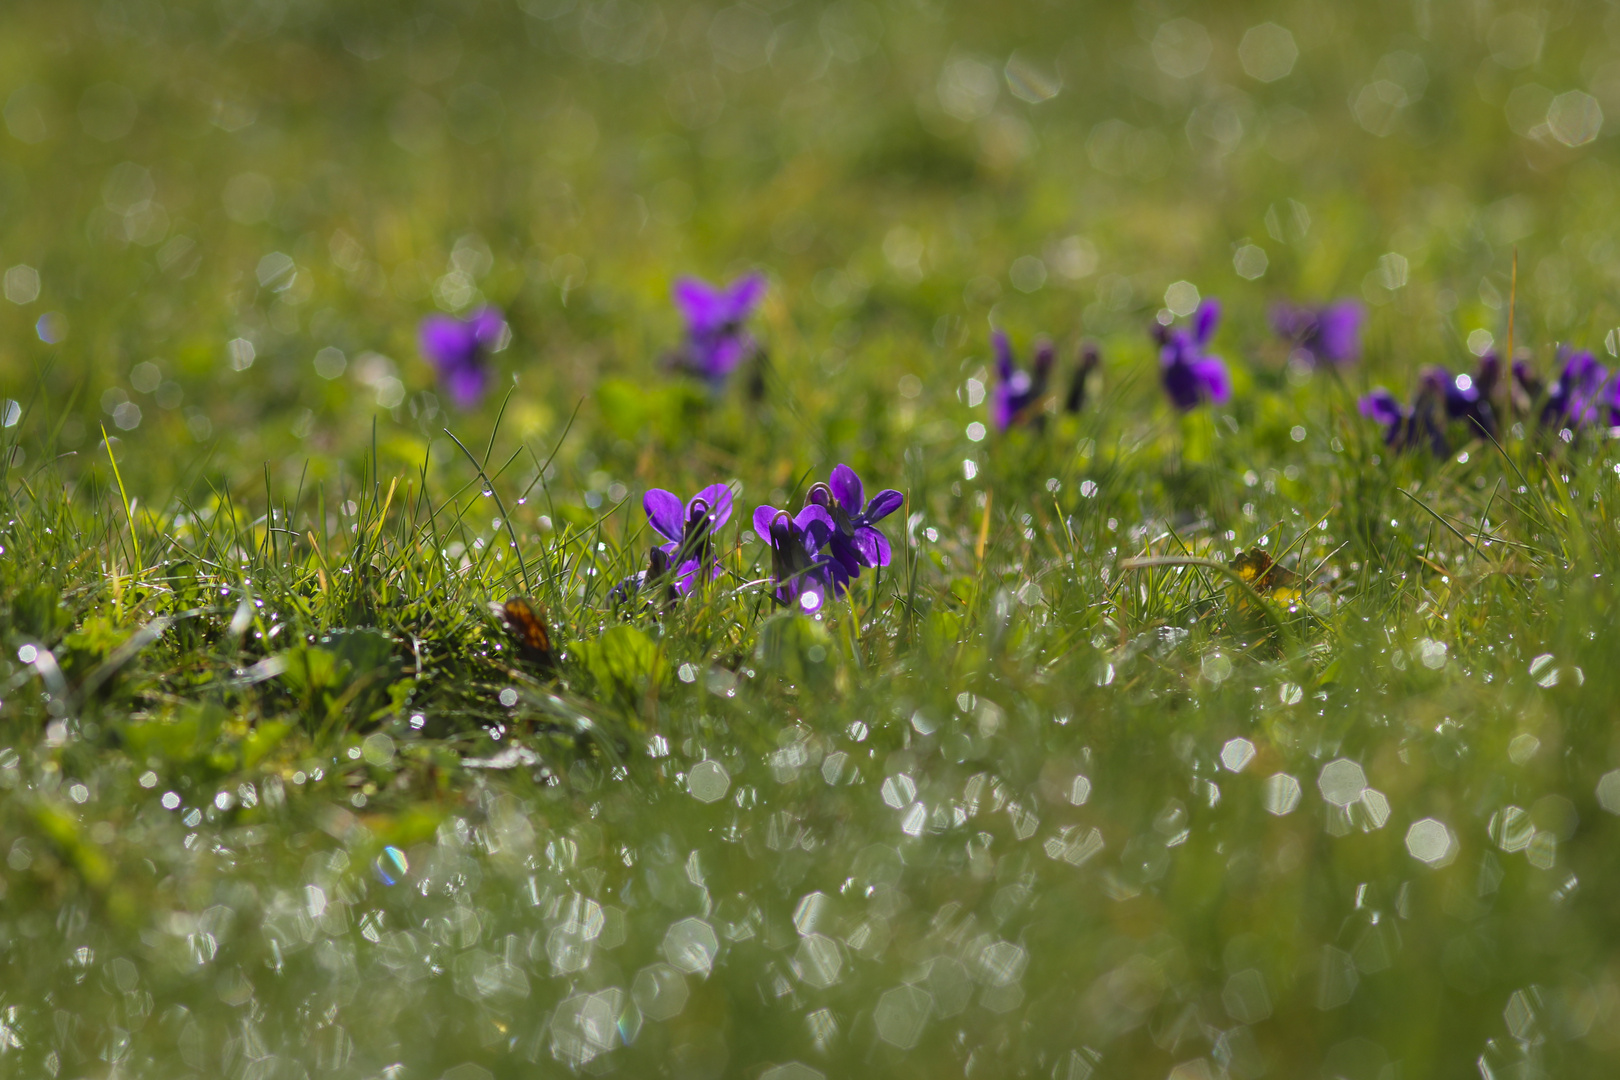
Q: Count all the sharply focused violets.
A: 3